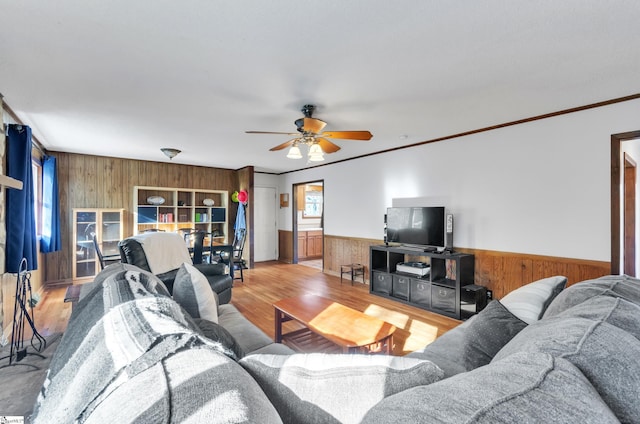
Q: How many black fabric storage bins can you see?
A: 4